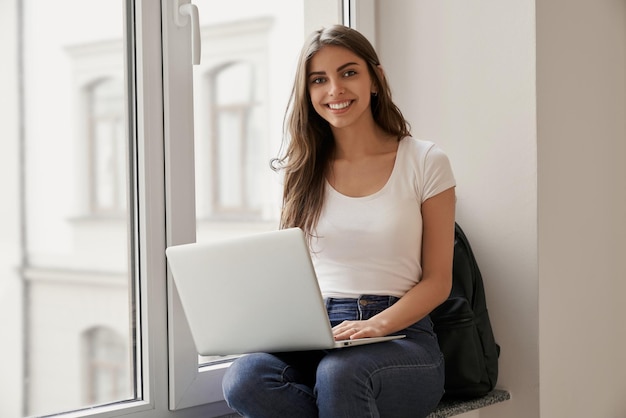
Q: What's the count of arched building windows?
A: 3